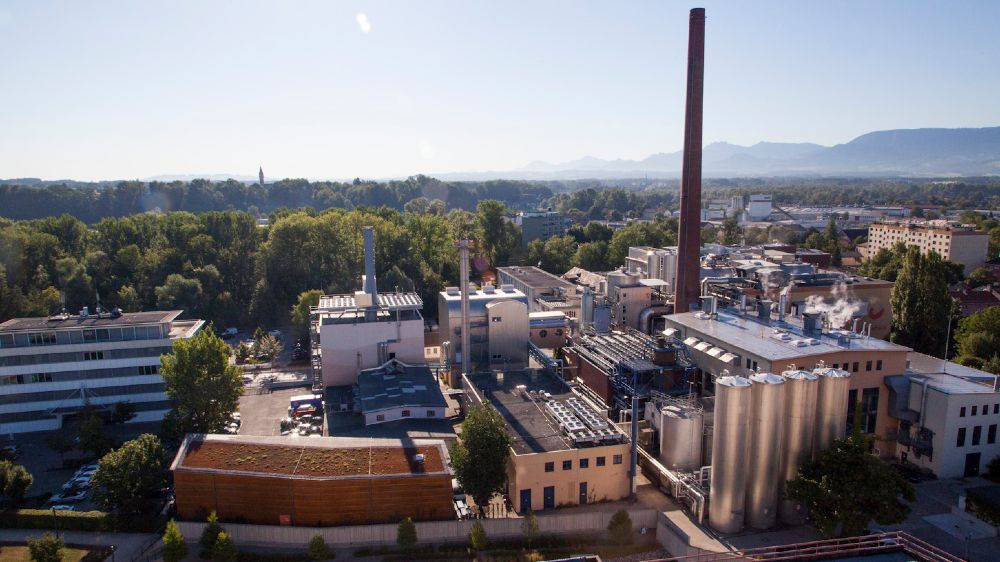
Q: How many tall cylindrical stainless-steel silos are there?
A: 4